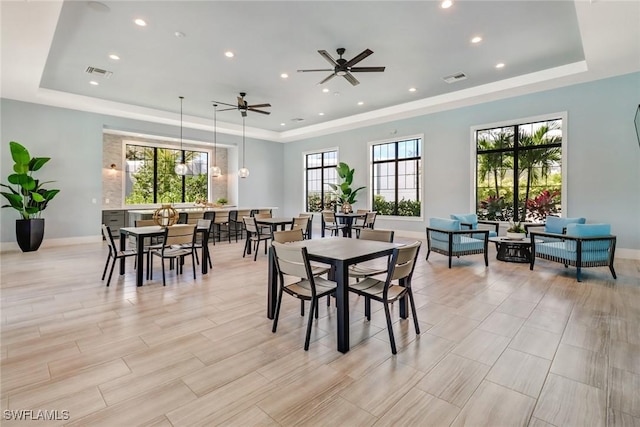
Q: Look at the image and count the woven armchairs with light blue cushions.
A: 4